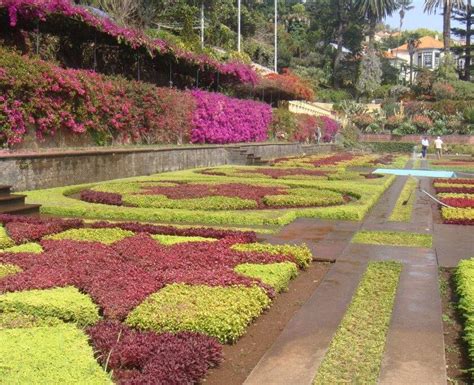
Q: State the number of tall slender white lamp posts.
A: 3